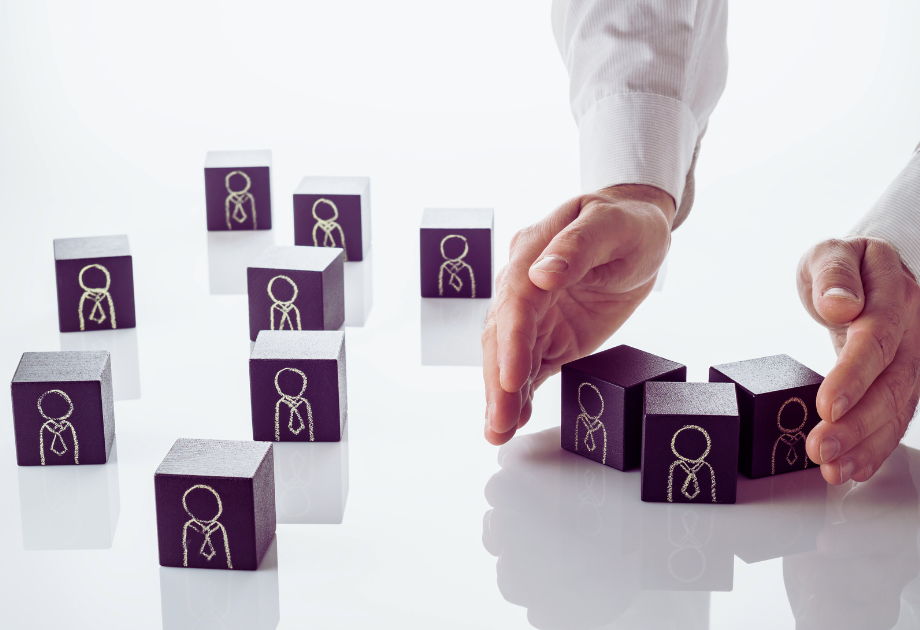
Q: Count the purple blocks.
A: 11